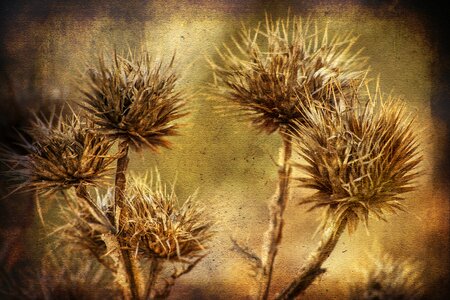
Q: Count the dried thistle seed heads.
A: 5